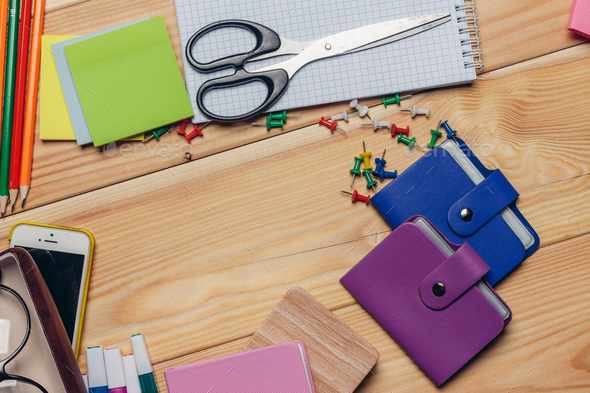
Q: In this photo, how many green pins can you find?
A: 8